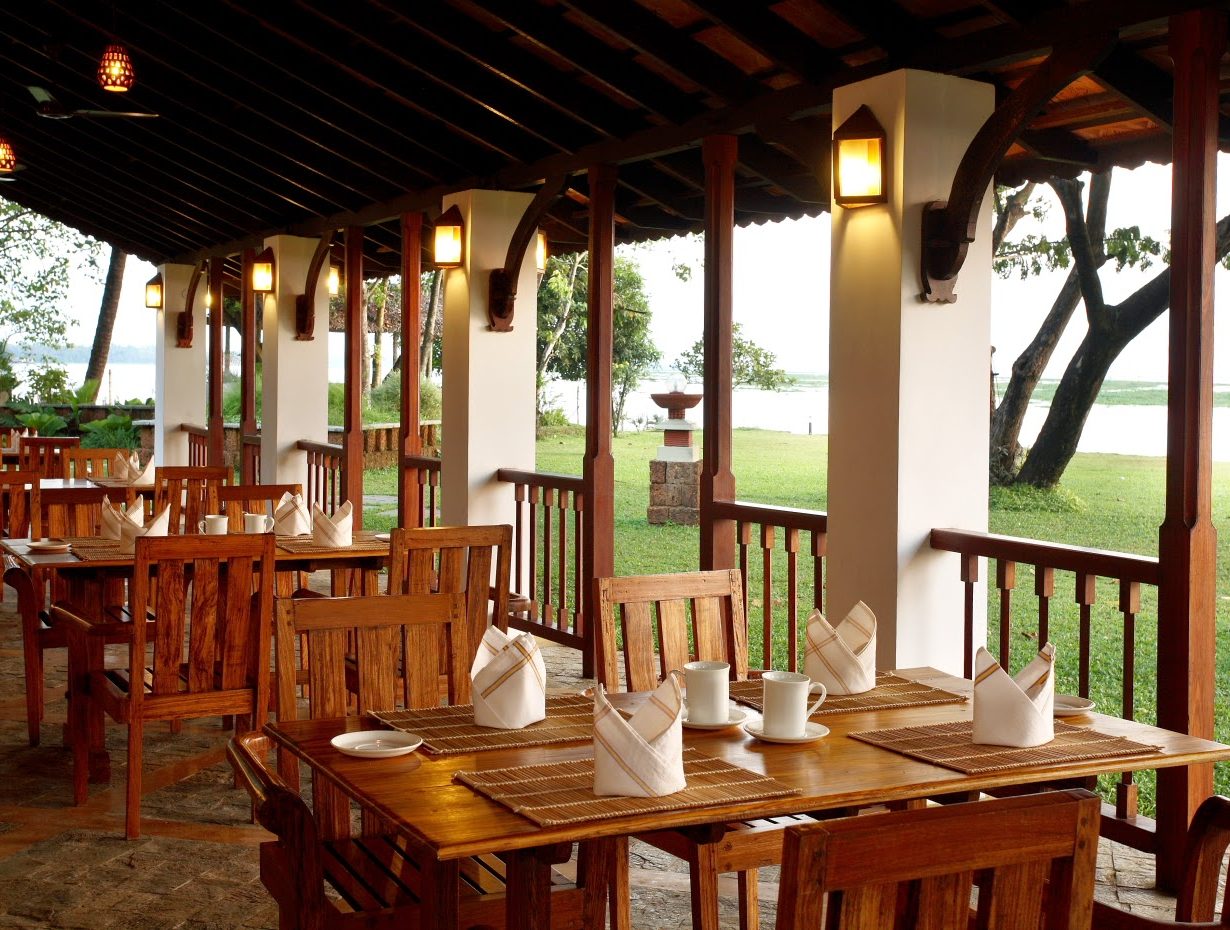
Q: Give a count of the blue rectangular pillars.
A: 0